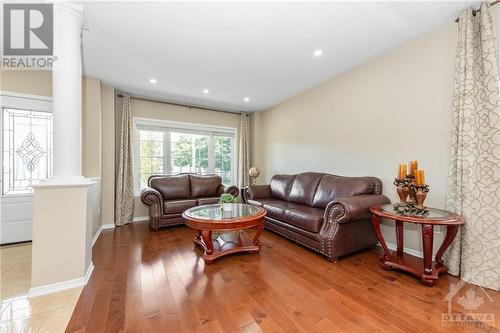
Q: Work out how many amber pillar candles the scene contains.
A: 3